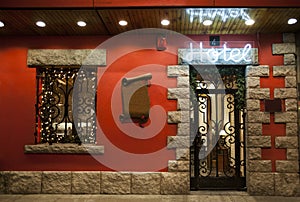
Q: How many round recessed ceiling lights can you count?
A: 8